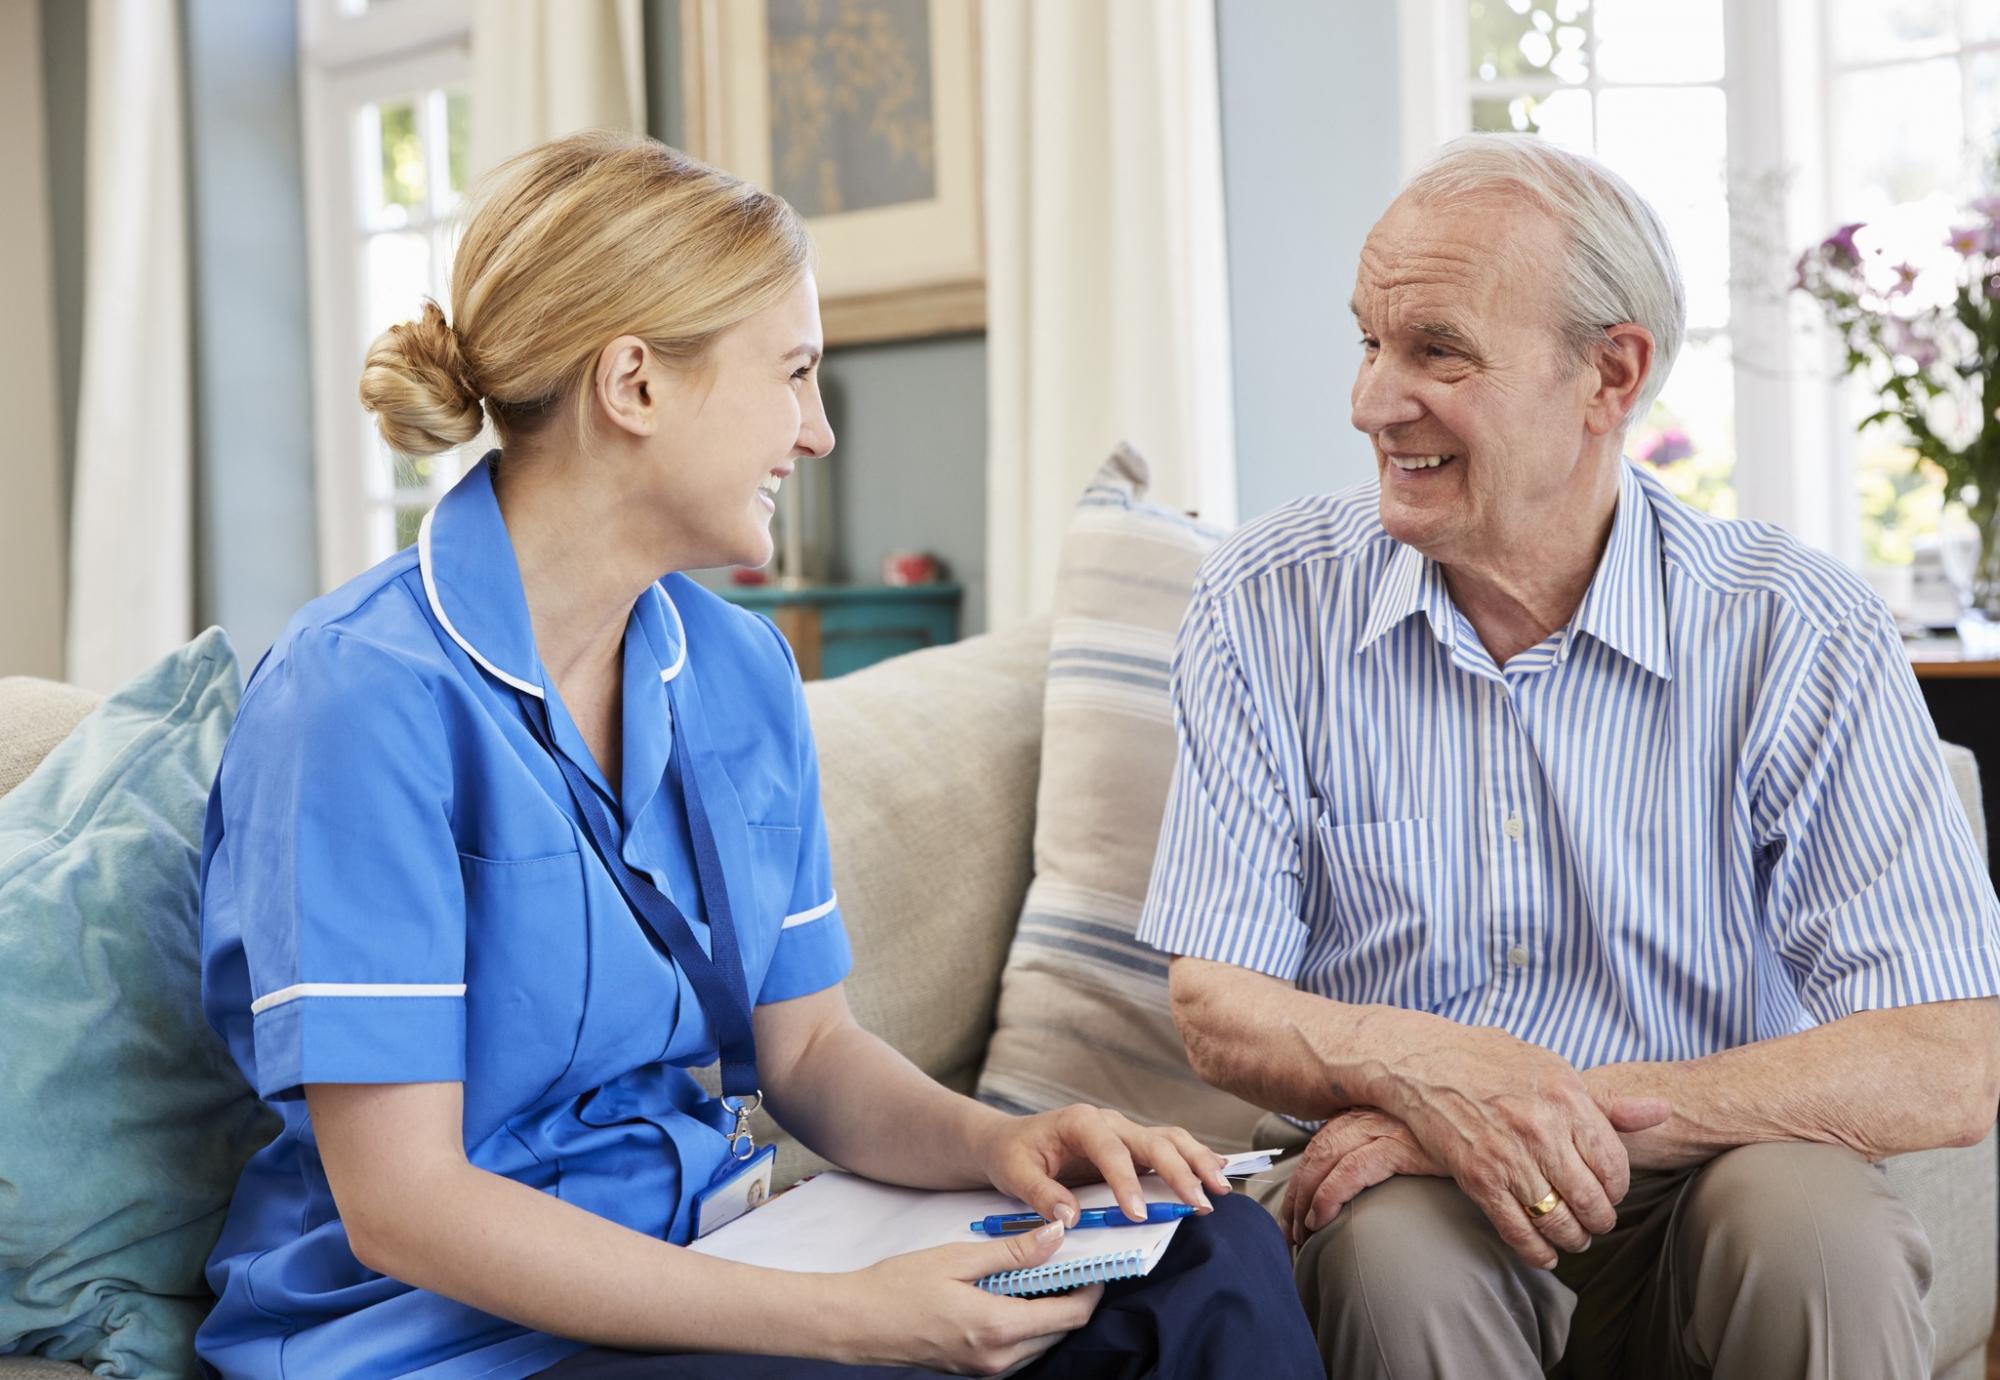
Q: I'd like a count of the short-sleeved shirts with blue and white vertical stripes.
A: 1